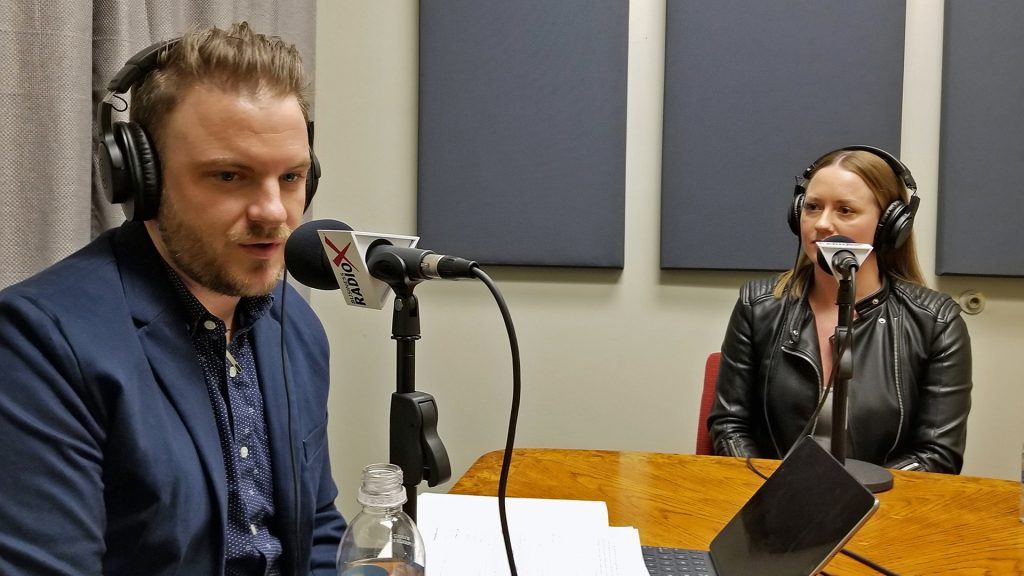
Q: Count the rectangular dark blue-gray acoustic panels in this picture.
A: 3